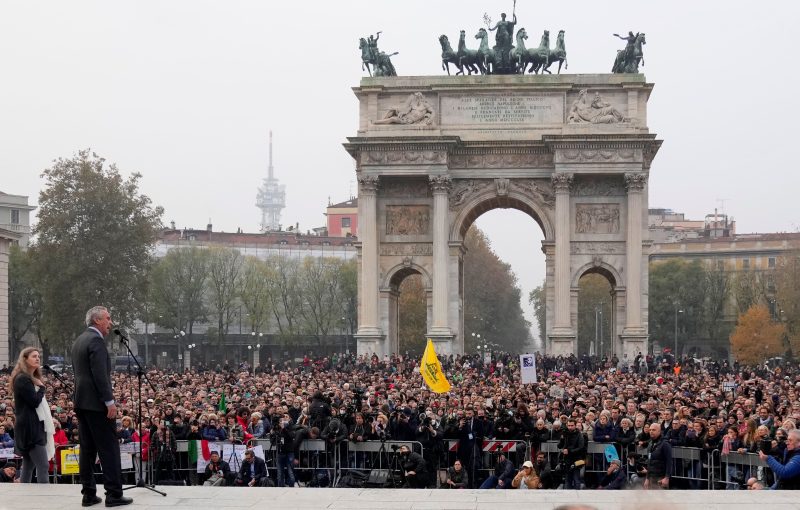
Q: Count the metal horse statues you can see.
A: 8